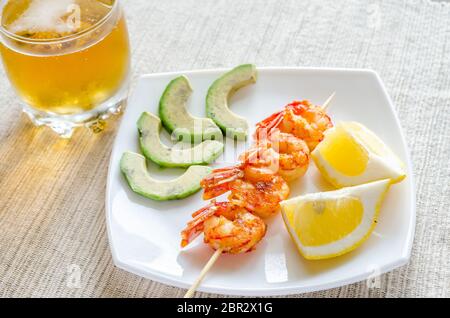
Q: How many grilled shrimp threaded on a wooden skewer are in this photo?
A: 4